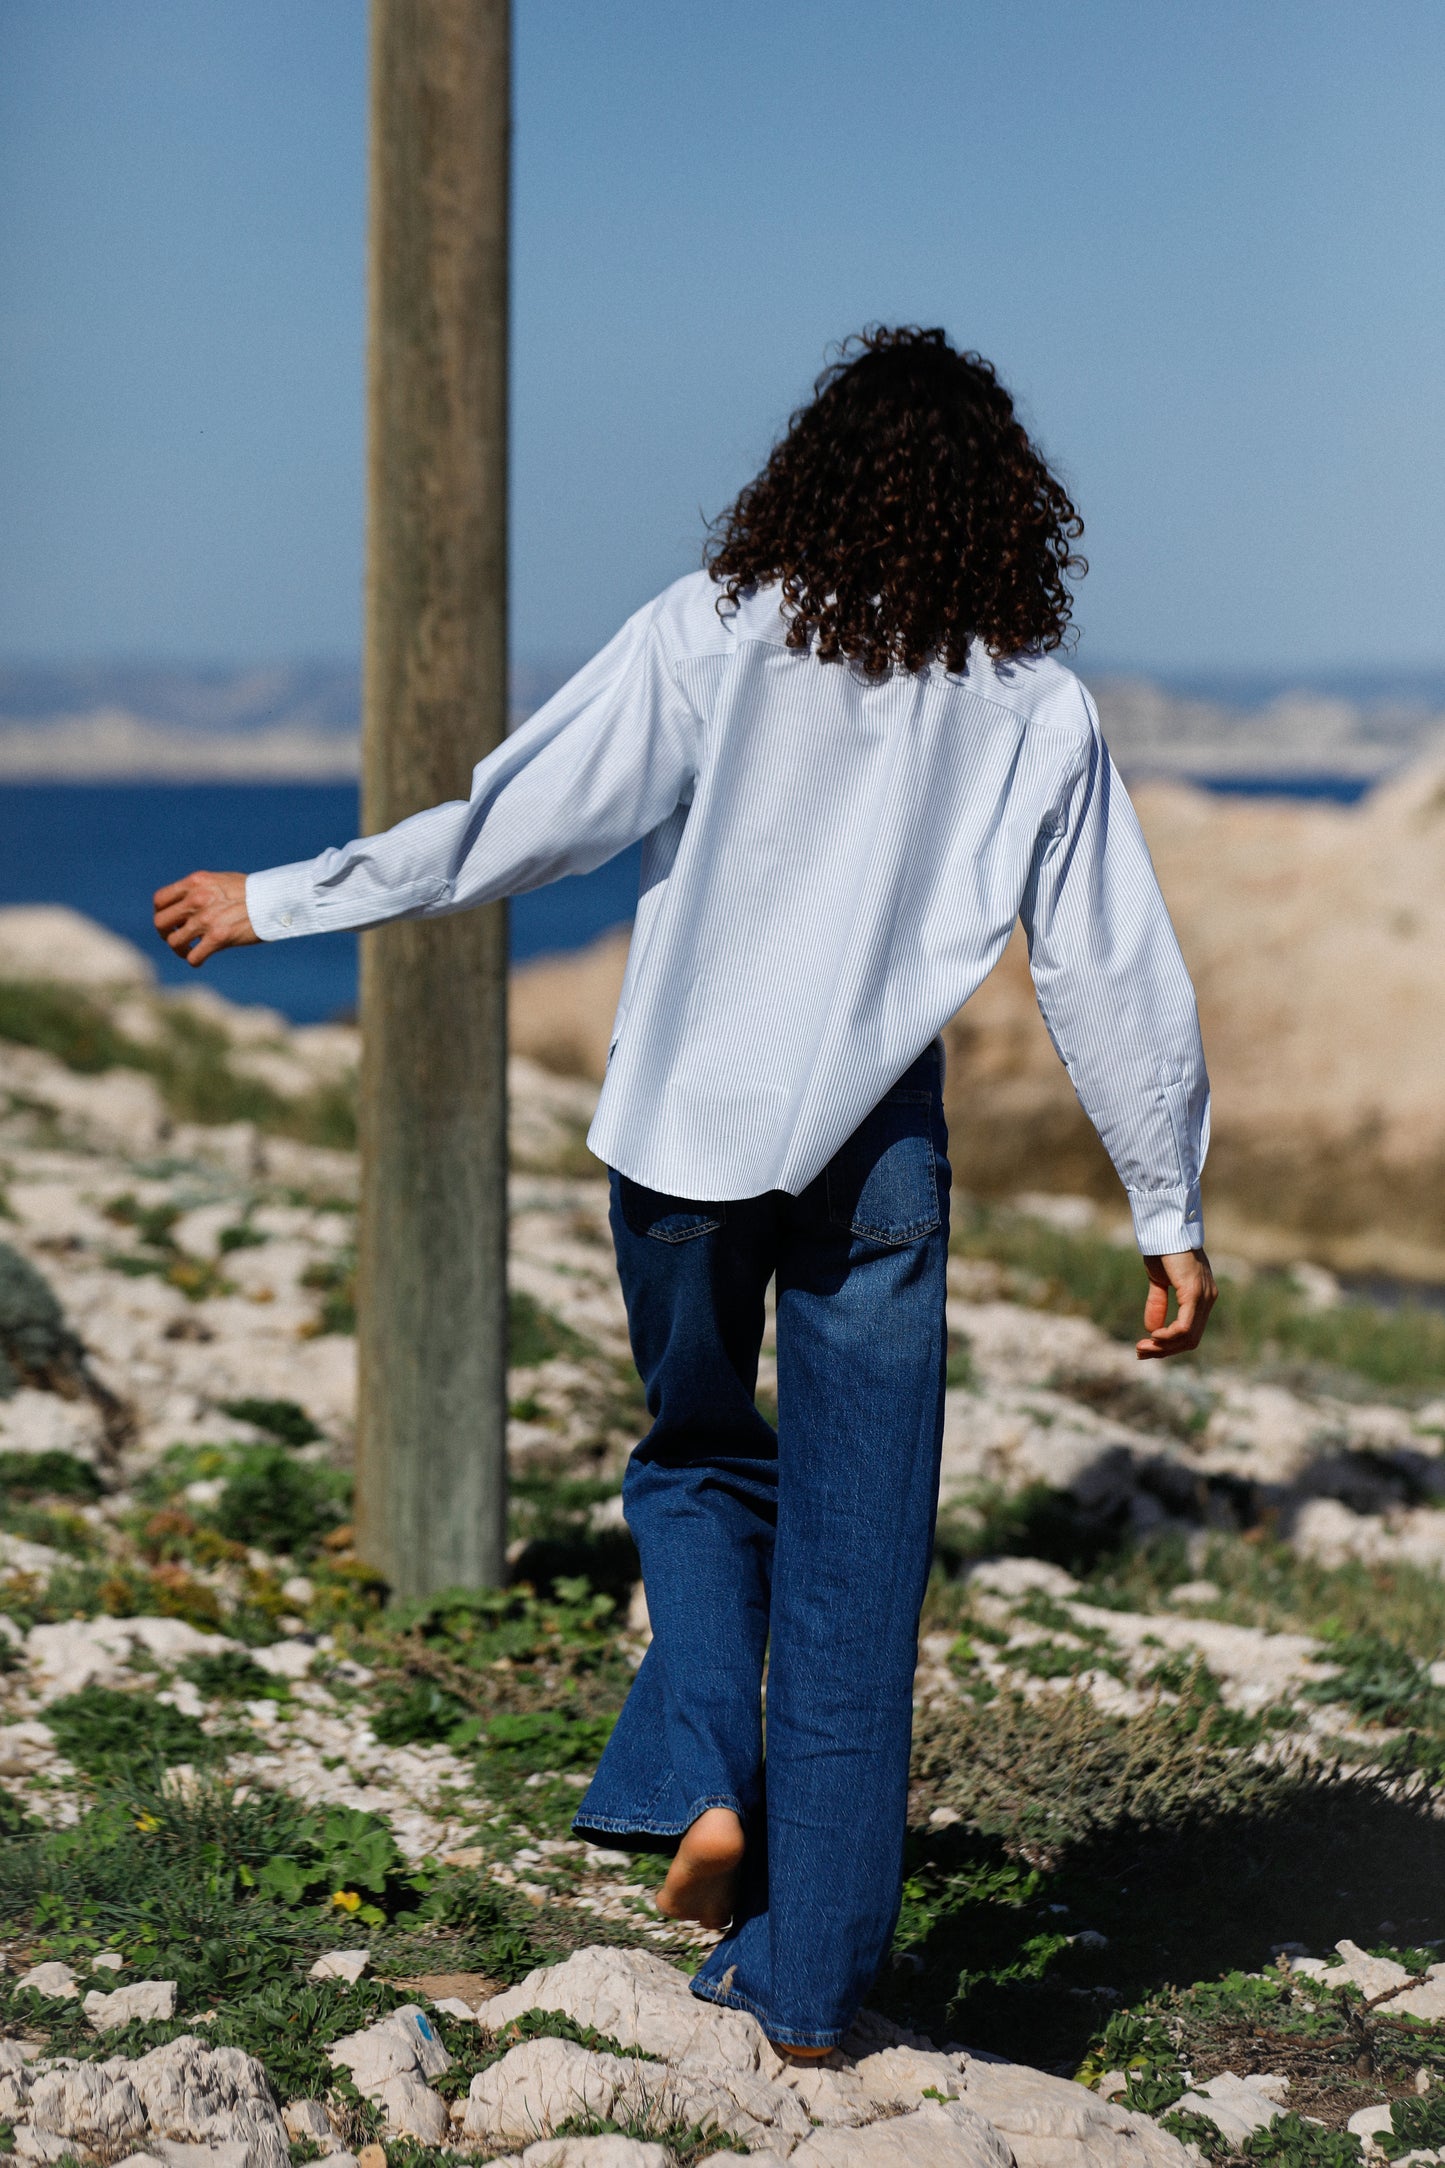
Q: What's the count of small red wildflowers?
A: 0